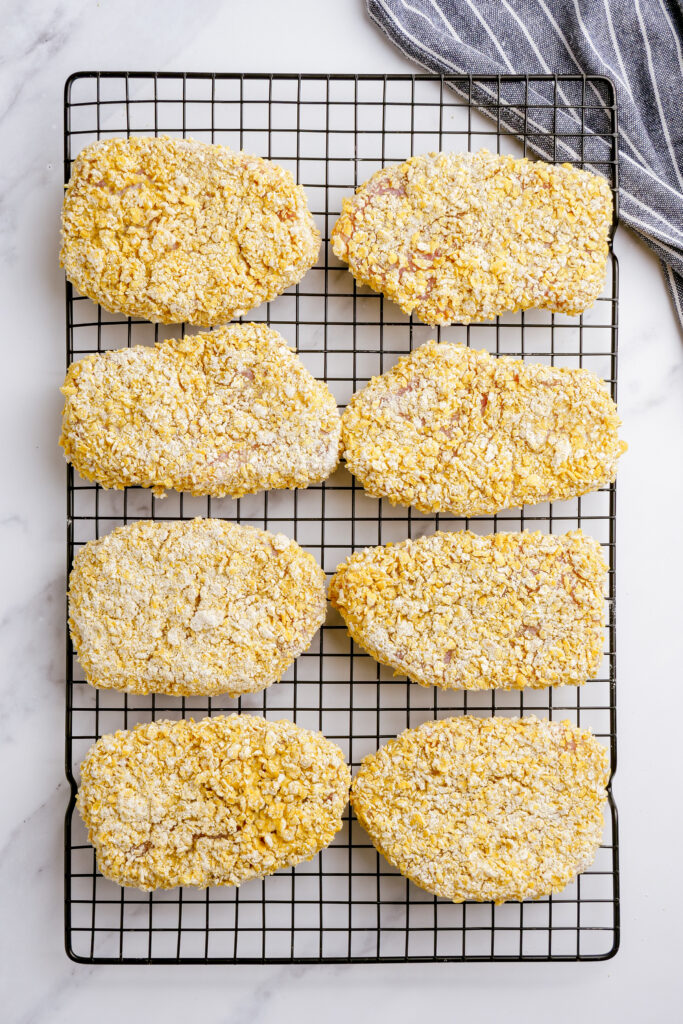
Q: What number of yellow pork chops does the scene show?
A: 8